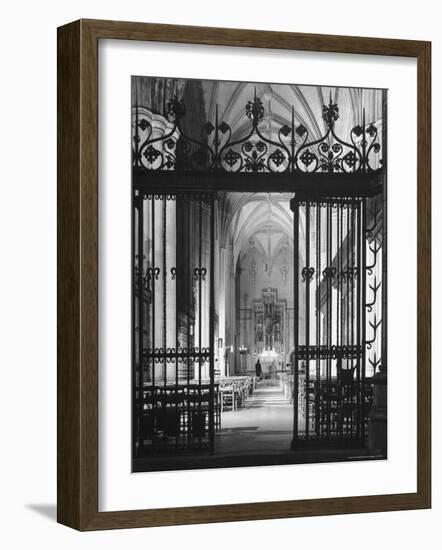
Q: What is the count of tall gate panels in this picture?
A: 2